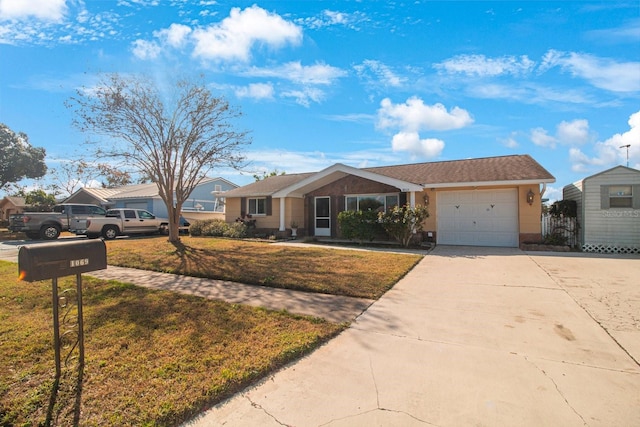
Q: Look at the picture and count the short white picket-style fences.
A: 1